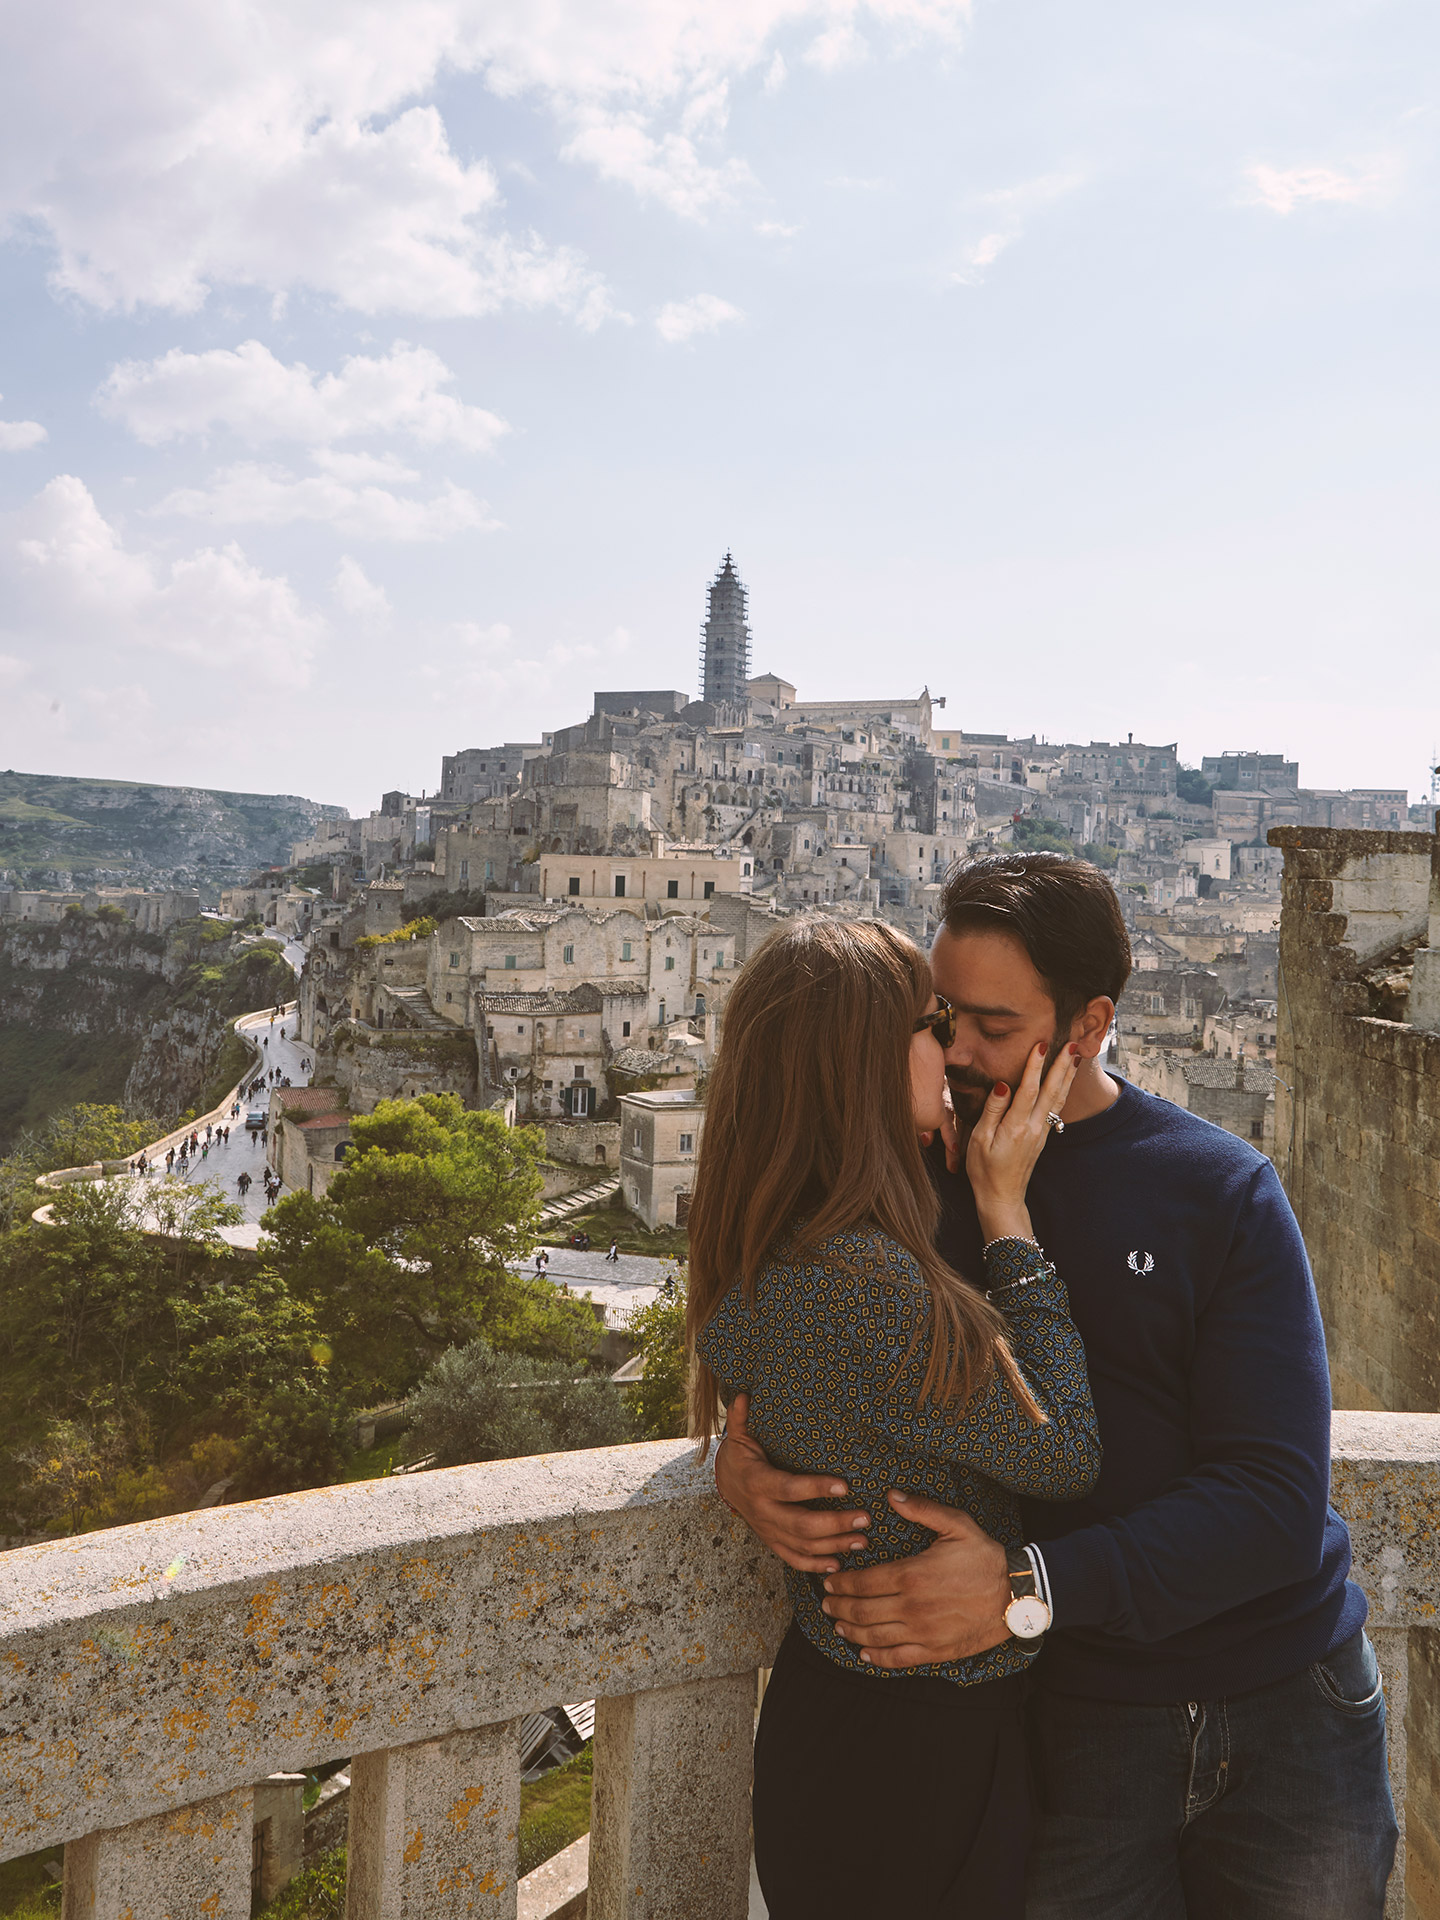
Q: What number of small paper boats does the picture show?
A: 0